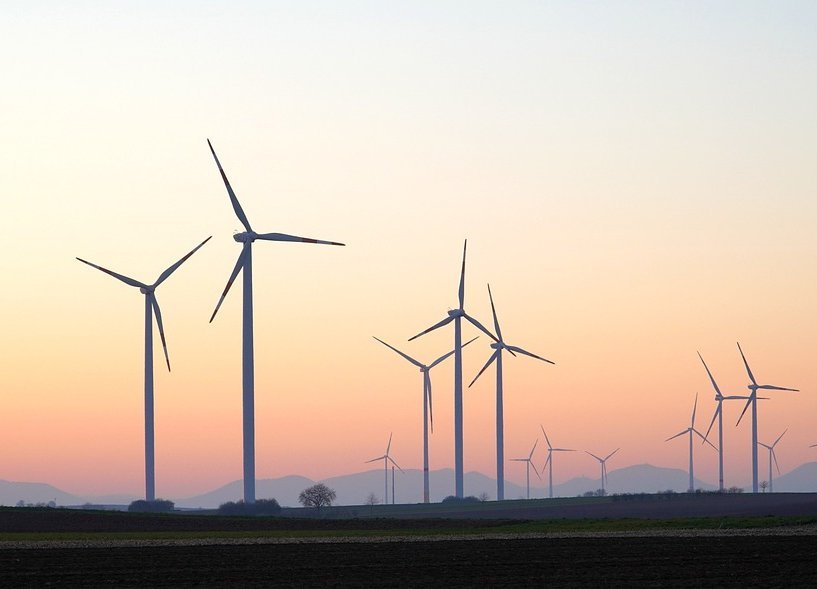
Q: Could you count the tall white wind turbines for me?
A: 13